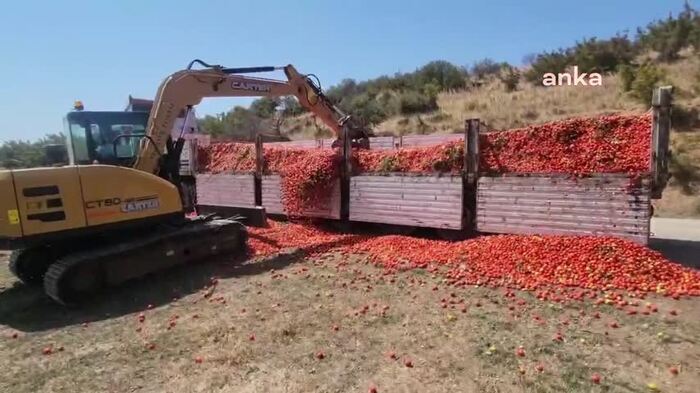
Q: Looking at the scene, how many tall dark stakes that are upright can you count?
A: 4